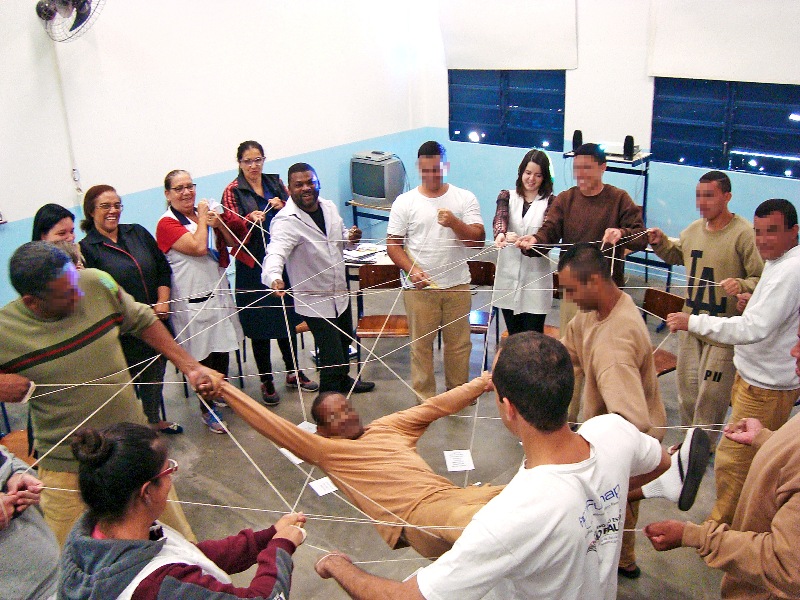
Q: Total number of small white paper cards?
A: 4